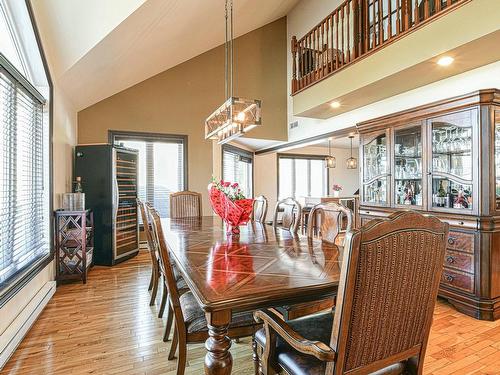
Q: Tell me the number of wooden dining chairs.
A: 8